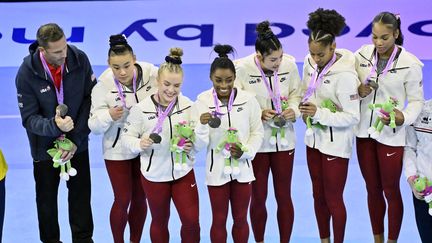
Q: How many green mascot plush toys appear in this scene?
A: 7